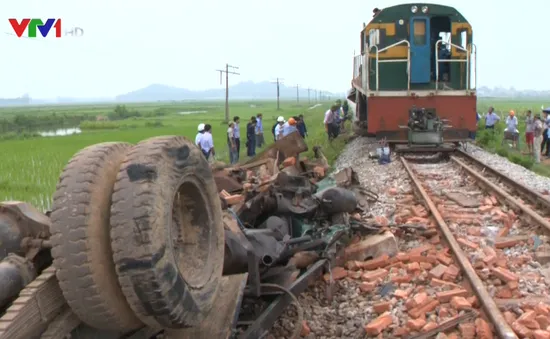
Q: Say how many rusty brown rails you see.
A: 3